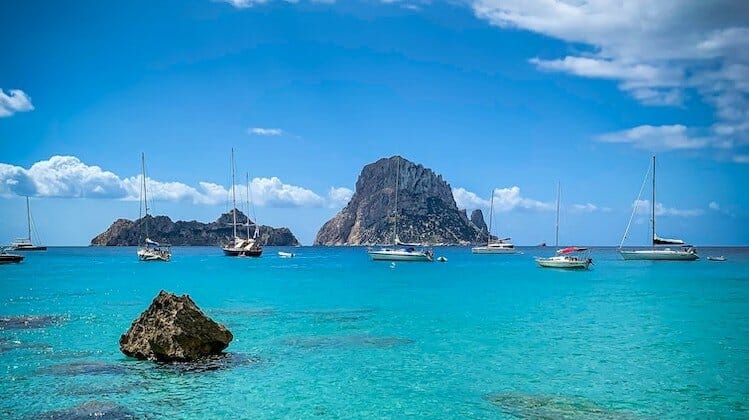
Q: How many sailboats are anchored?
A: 7